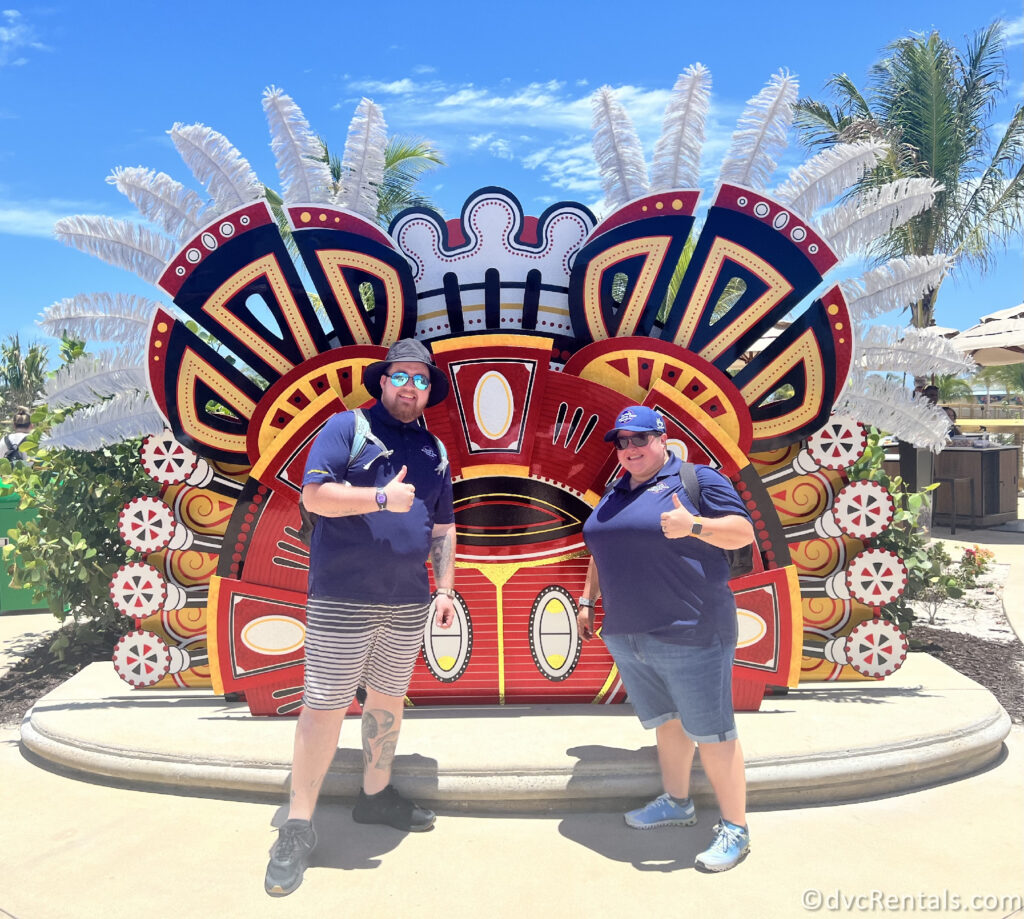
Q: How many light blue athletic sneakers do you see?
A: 2